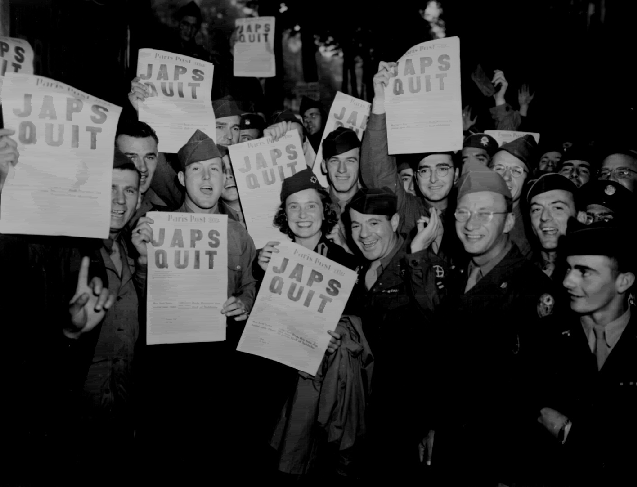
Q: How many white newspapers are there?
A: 10